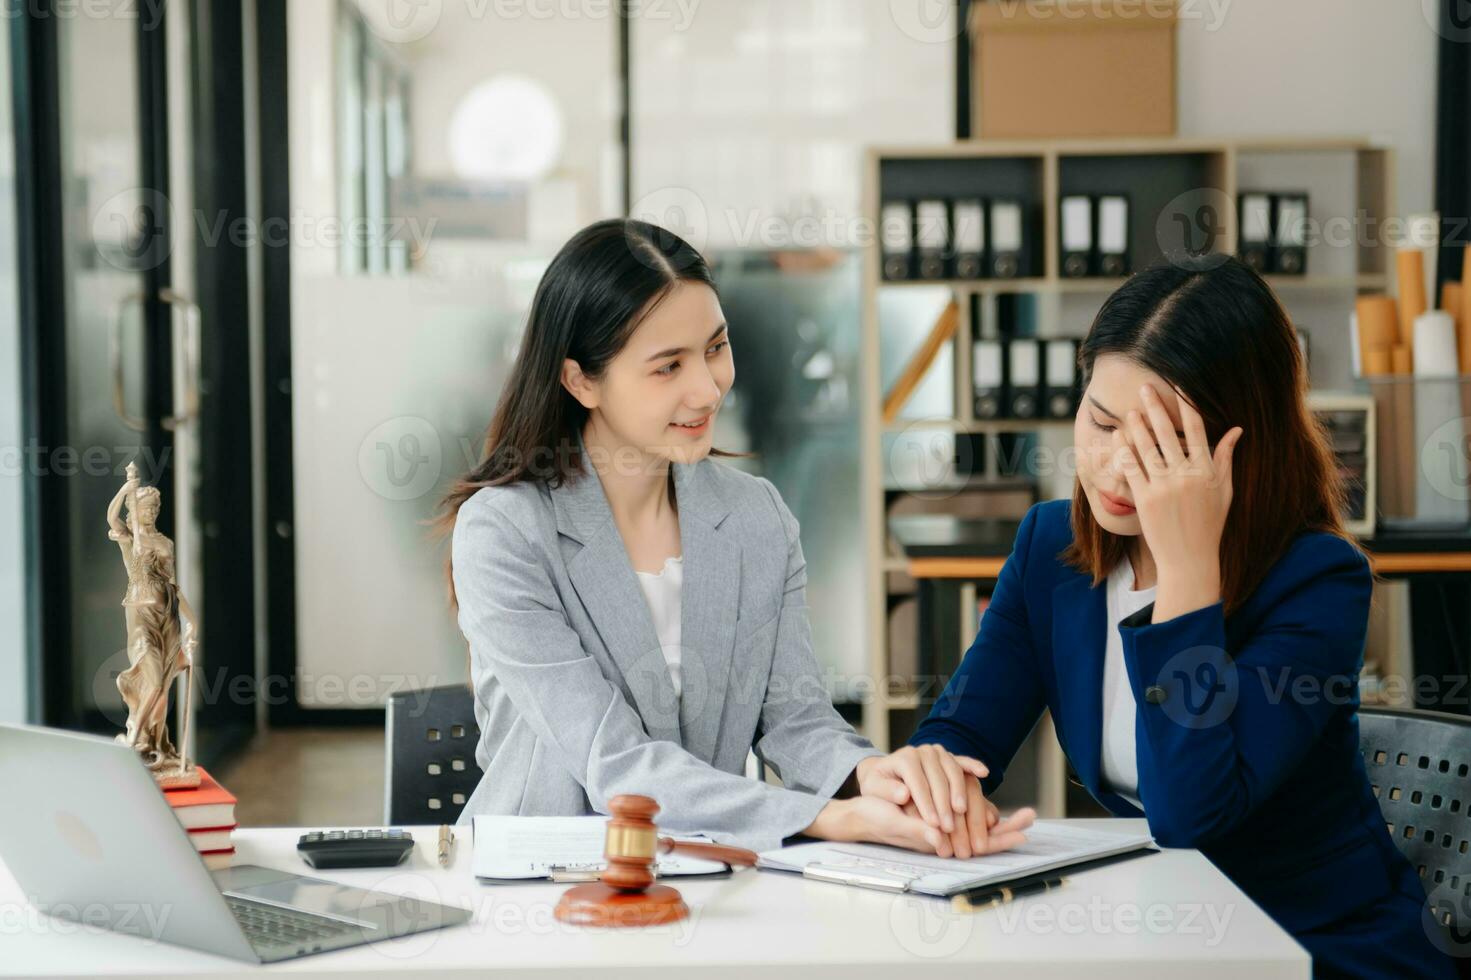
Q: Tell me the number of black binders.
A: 11